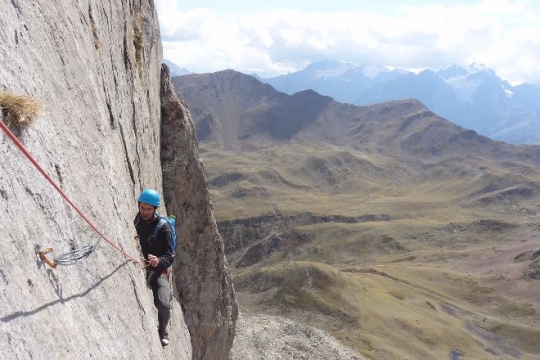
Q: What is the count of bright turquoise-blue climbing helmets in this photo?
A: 1